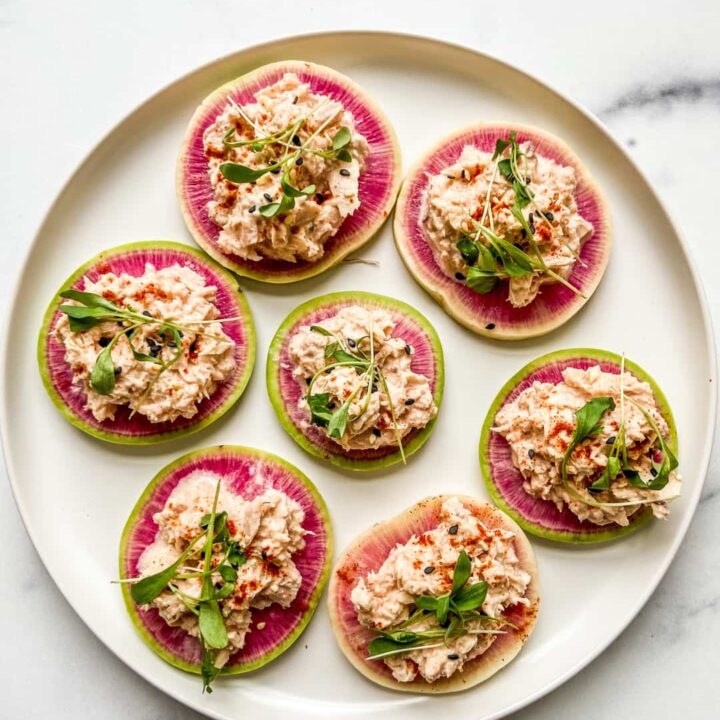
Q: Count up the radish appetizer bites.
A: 7